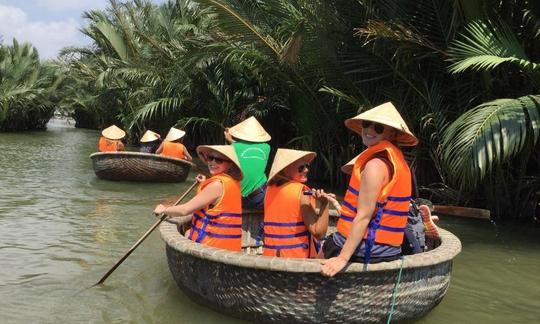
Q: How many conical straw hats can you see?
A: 8